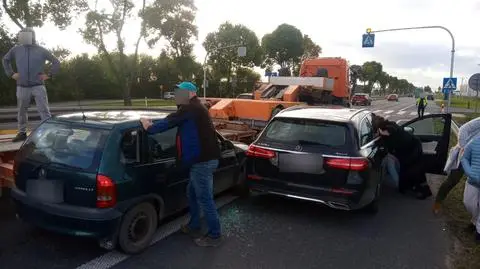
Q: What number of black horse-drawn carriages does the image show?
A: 0